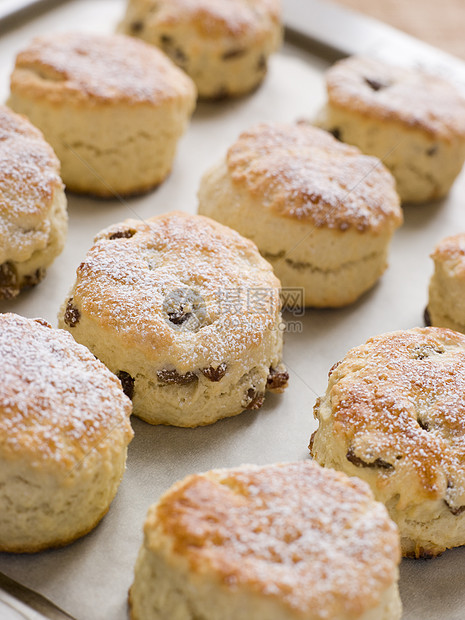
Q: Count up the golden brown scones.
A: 10